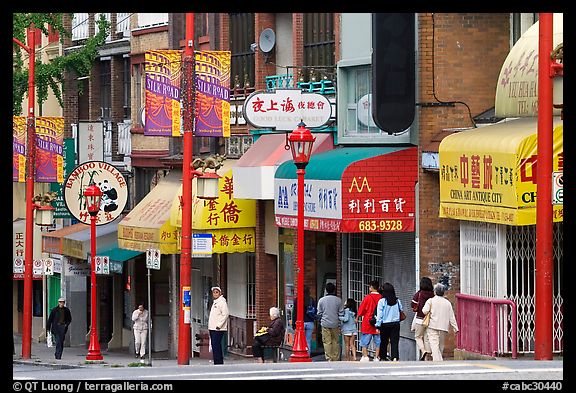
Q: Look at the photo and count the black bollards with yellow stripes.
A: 0